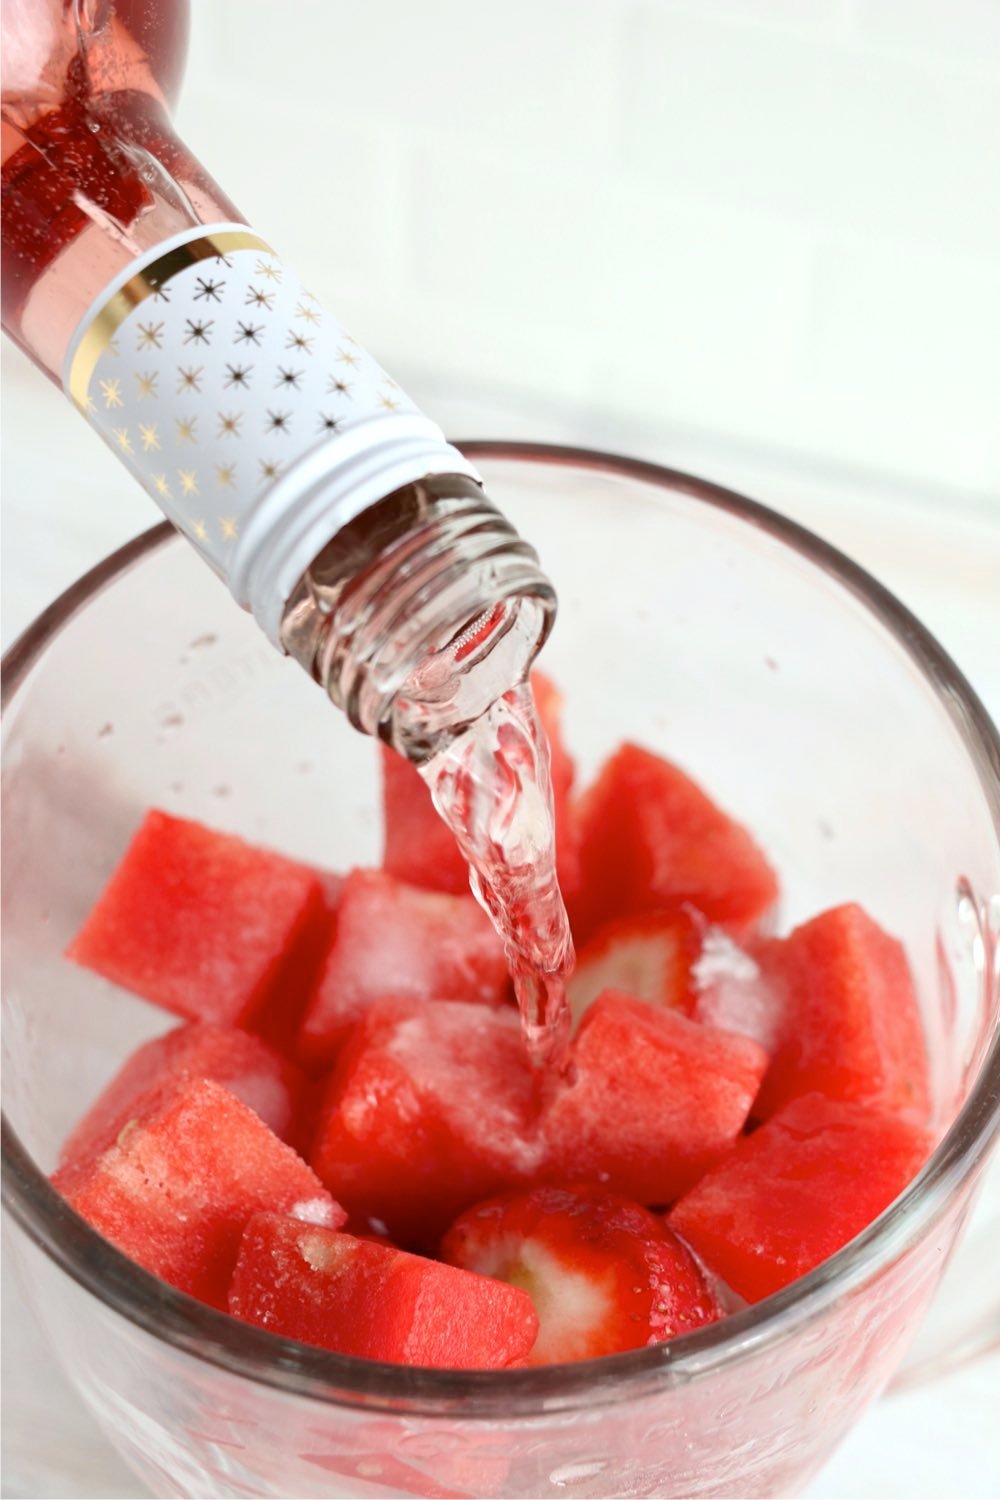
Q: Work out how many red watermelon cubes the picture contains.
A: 11